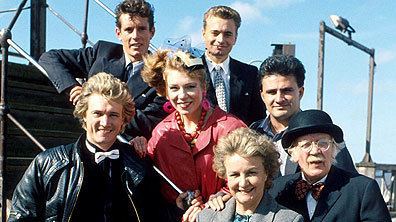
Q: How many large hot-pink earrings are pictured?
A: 2